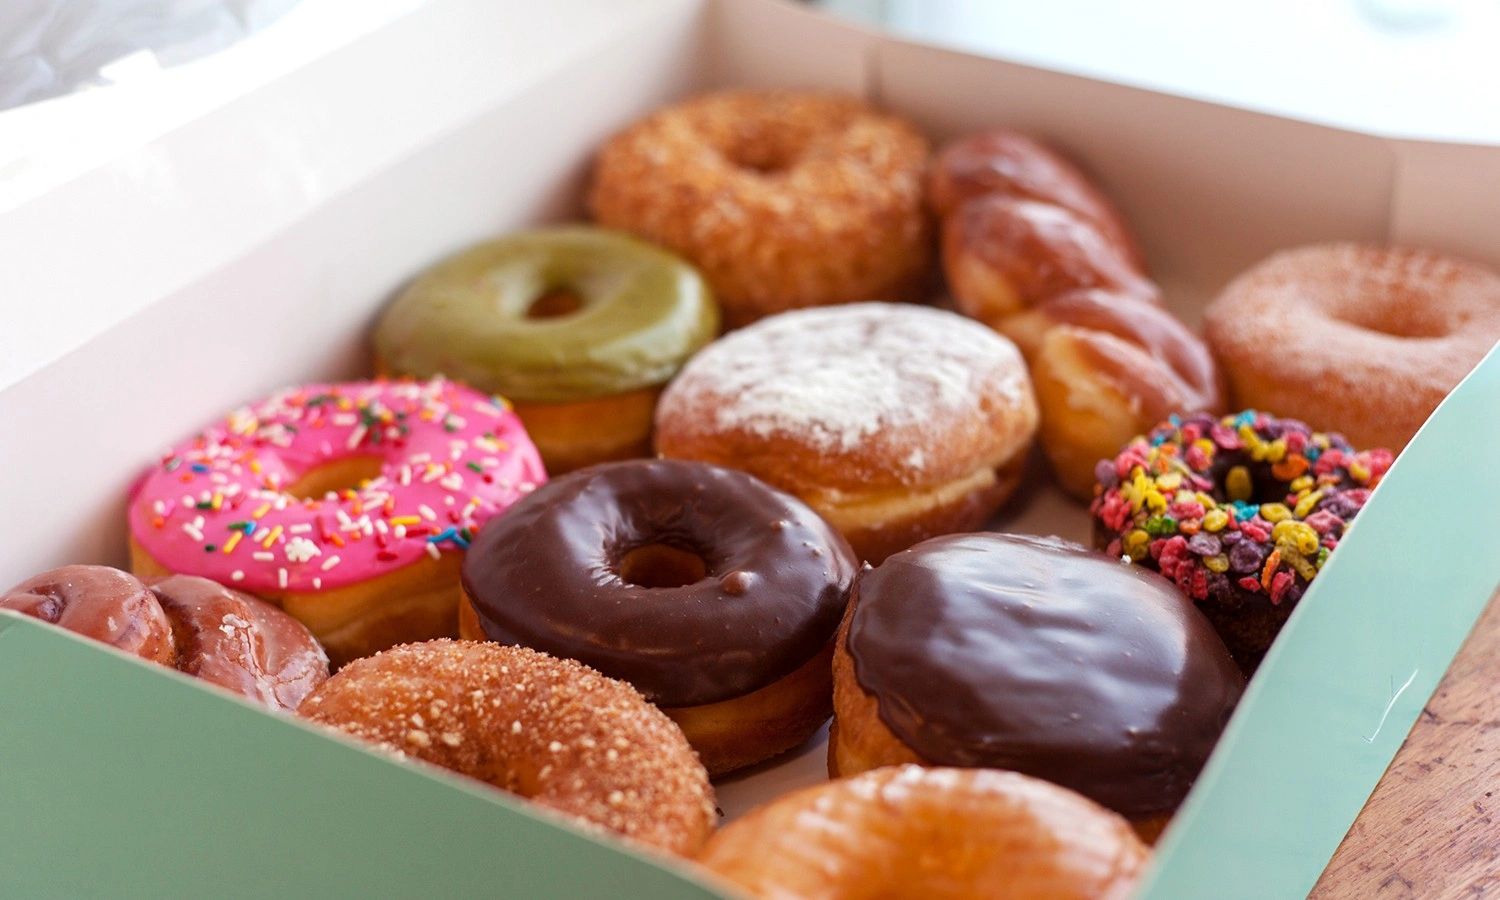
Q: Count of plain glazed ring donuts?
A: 1